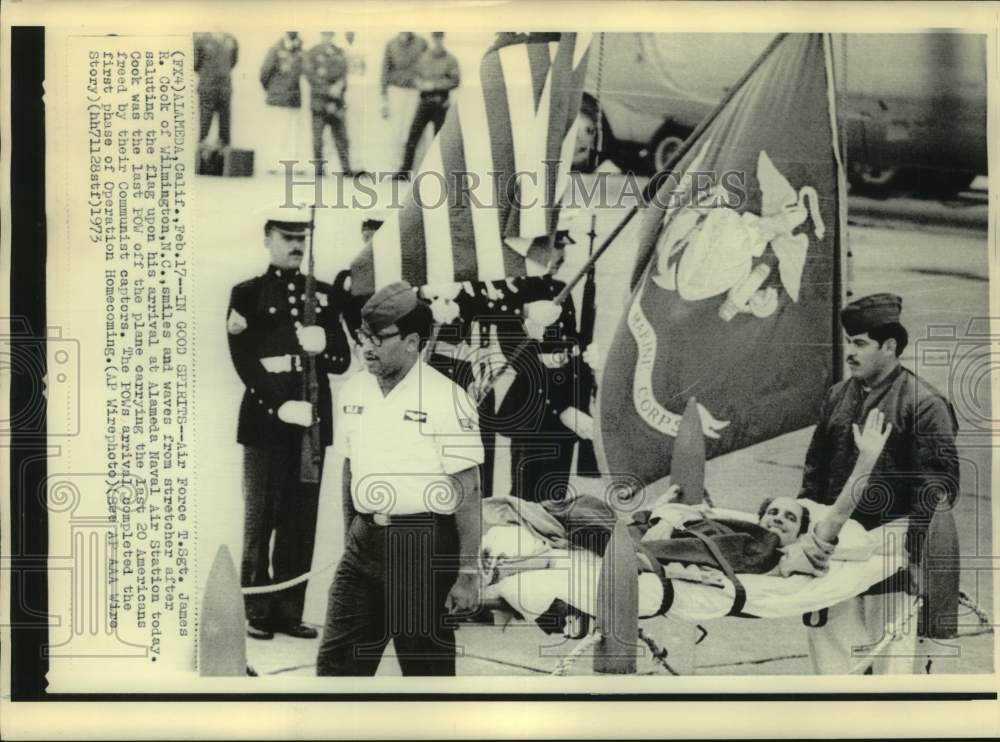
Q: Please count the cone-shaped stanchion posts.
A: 4